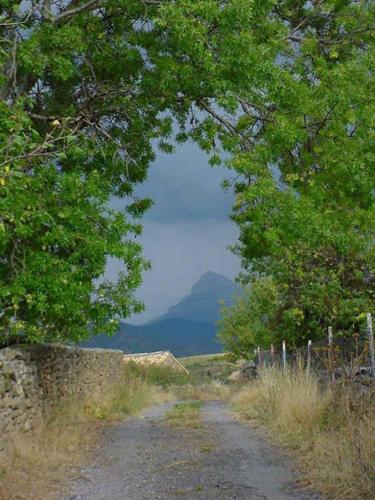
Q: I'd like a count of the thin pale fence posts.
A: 6